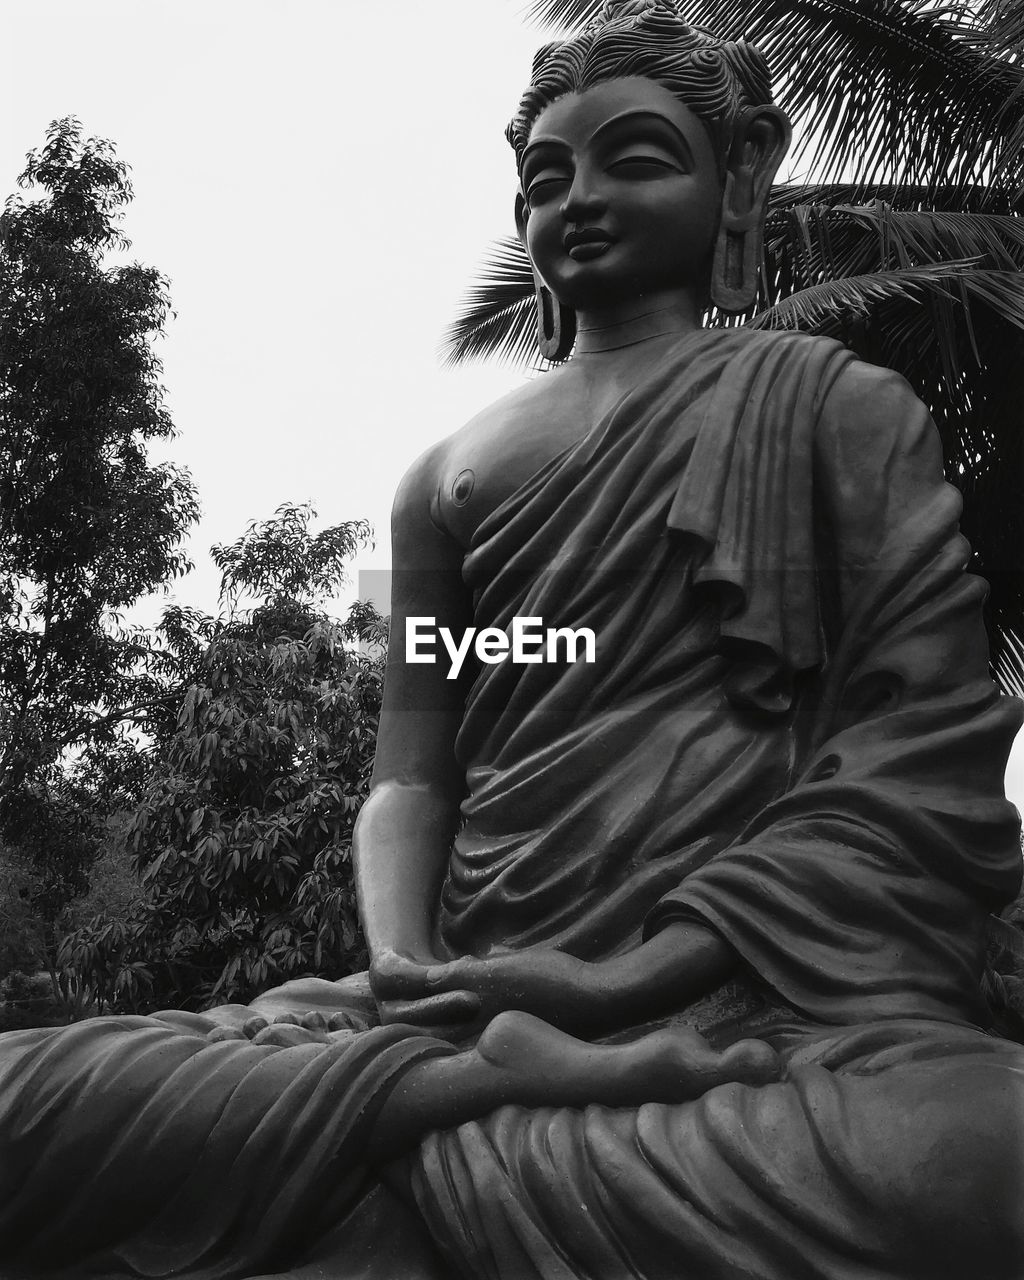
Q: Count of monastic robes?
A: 1